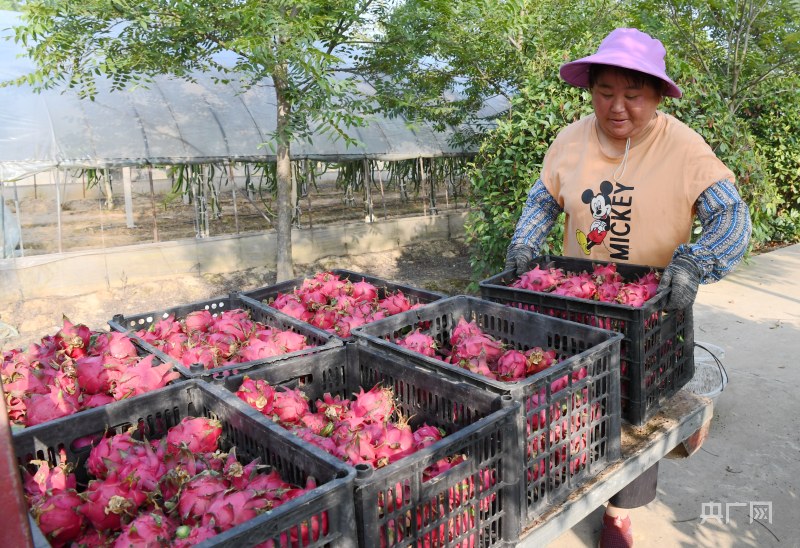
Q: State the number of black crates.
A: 7